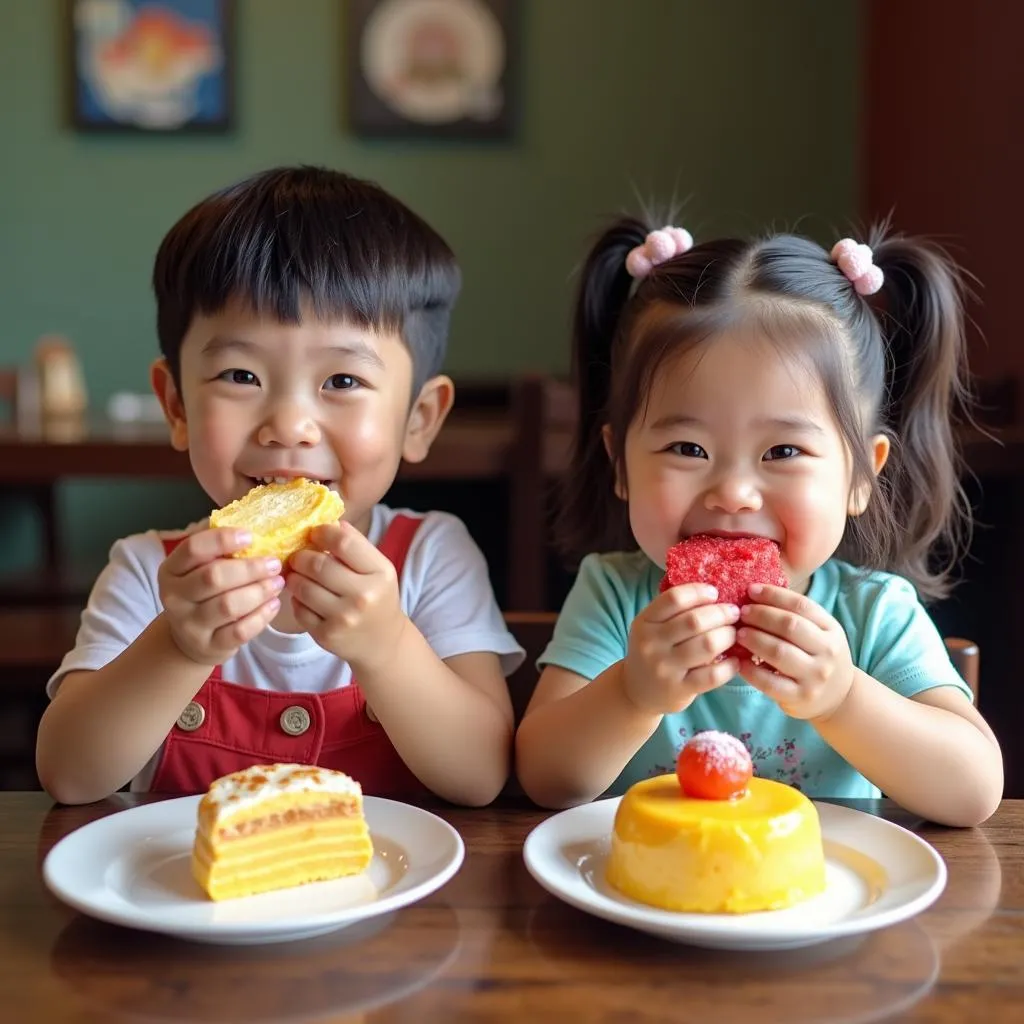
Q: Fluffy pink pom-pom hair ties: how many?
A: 2